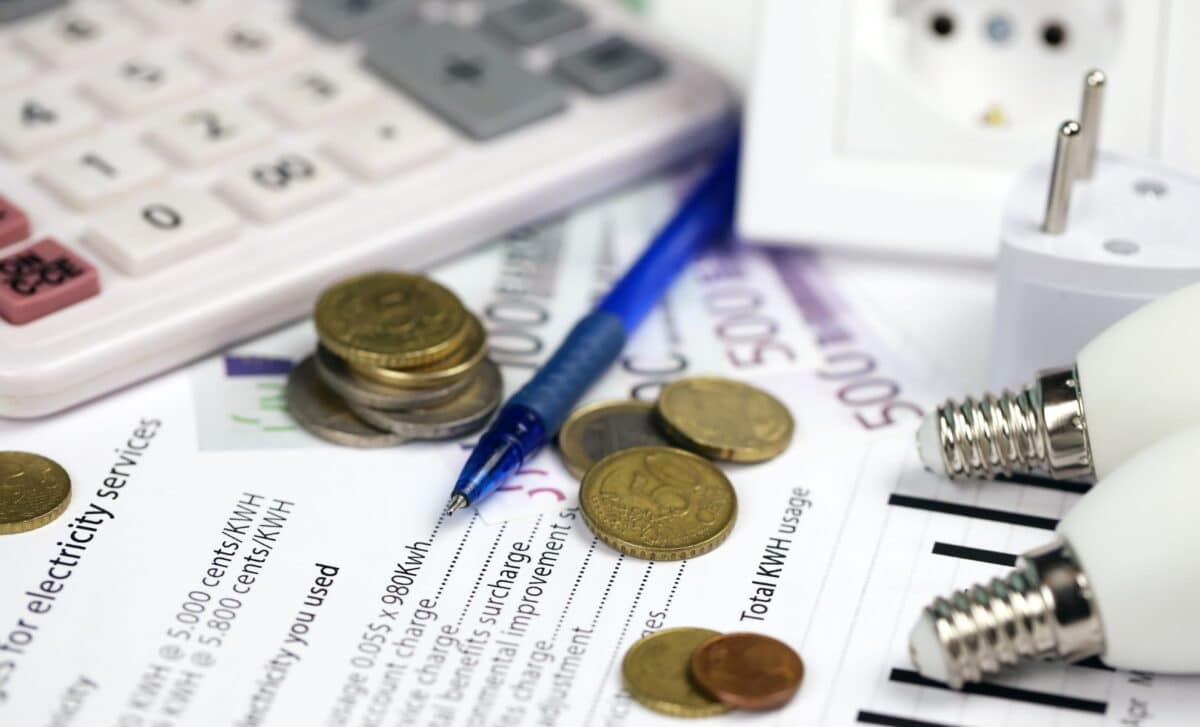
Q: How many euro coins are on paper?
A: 11